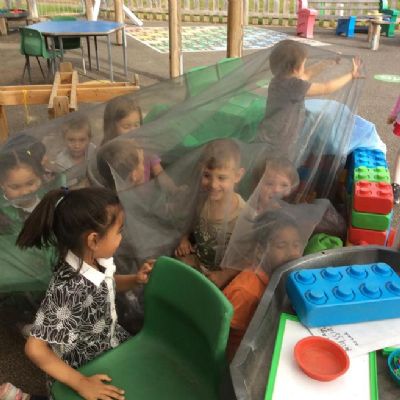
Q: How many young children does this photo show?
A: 9